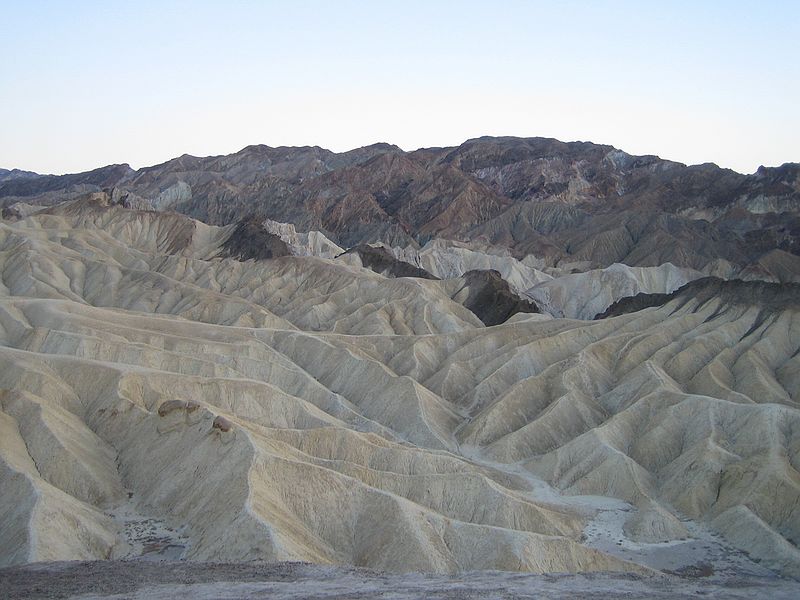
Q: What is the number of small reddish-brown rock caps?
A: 3